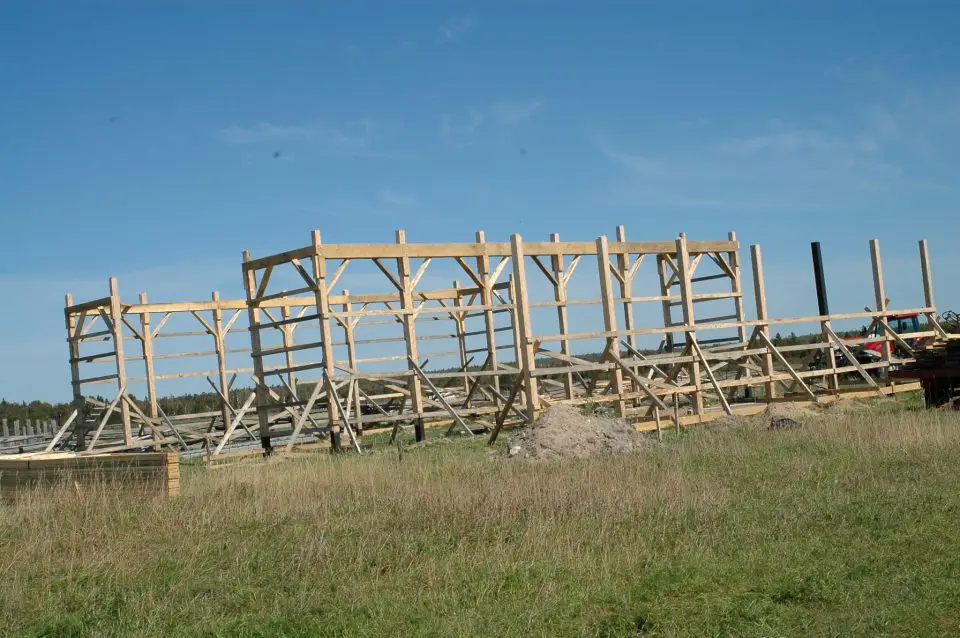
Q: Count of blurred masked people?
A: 0